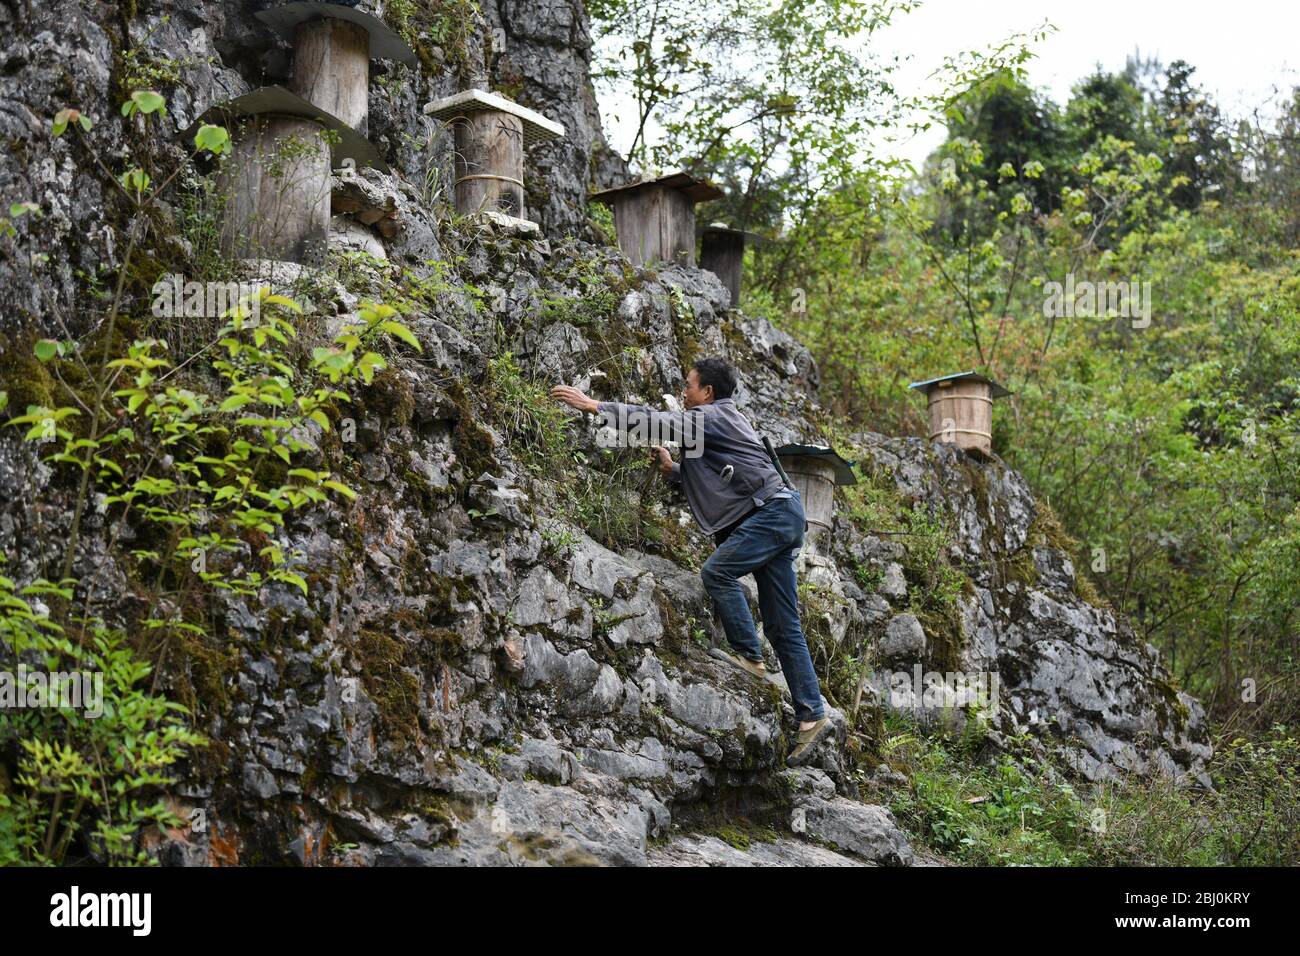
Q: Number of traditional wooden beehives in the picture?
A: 7